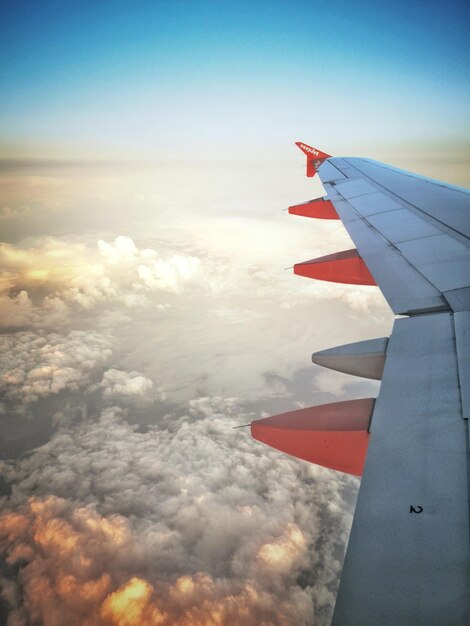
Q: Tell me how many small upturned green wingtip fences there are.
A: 0